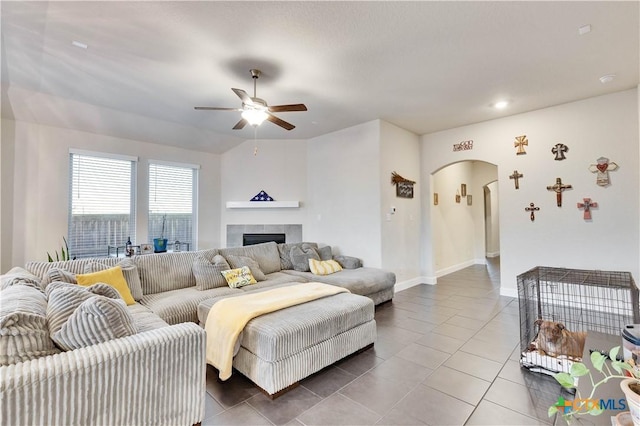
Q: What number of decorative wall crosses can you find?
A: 7